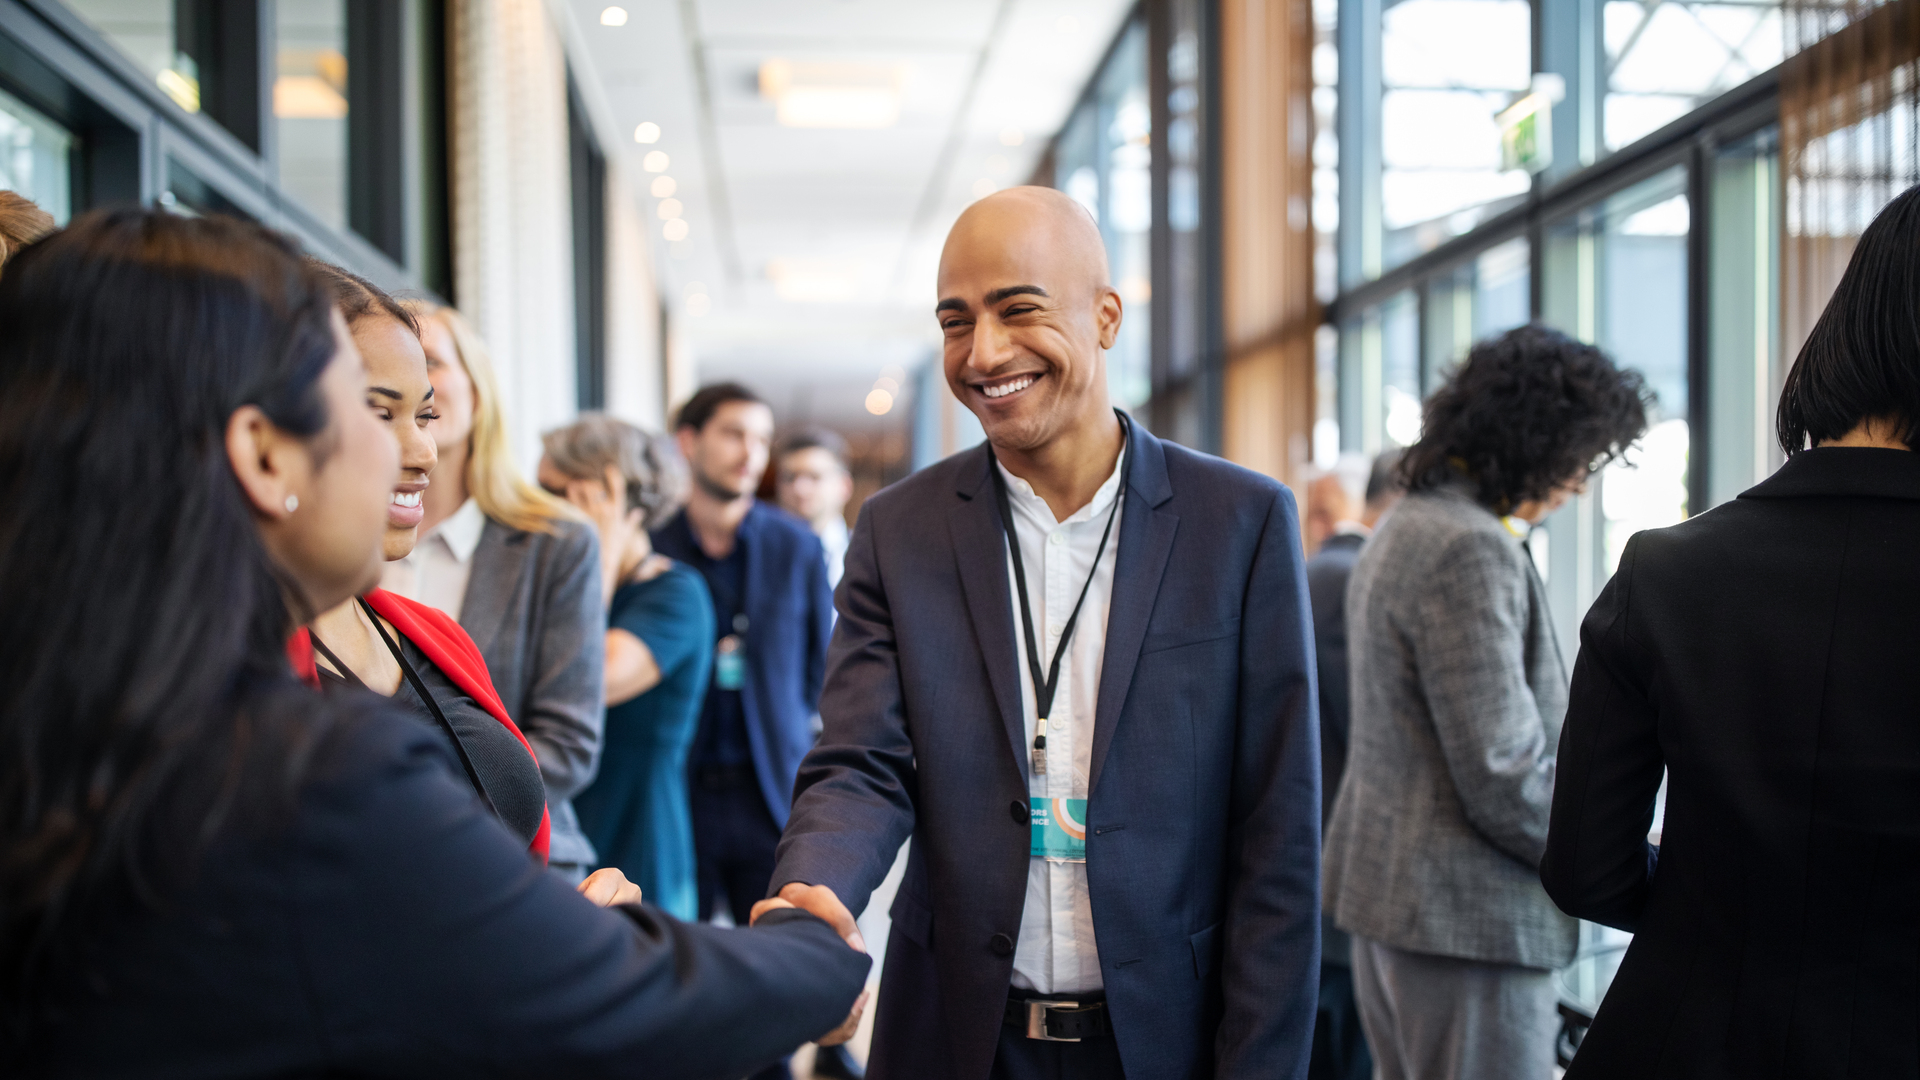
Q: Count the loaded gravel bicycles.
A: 0